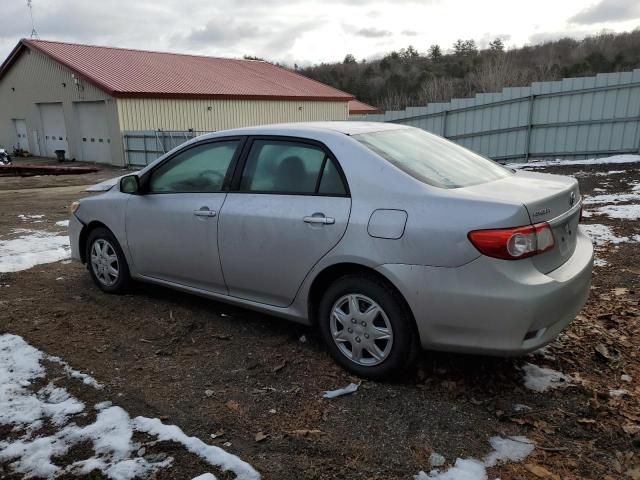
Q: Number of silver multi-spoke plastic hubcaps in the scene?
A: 2